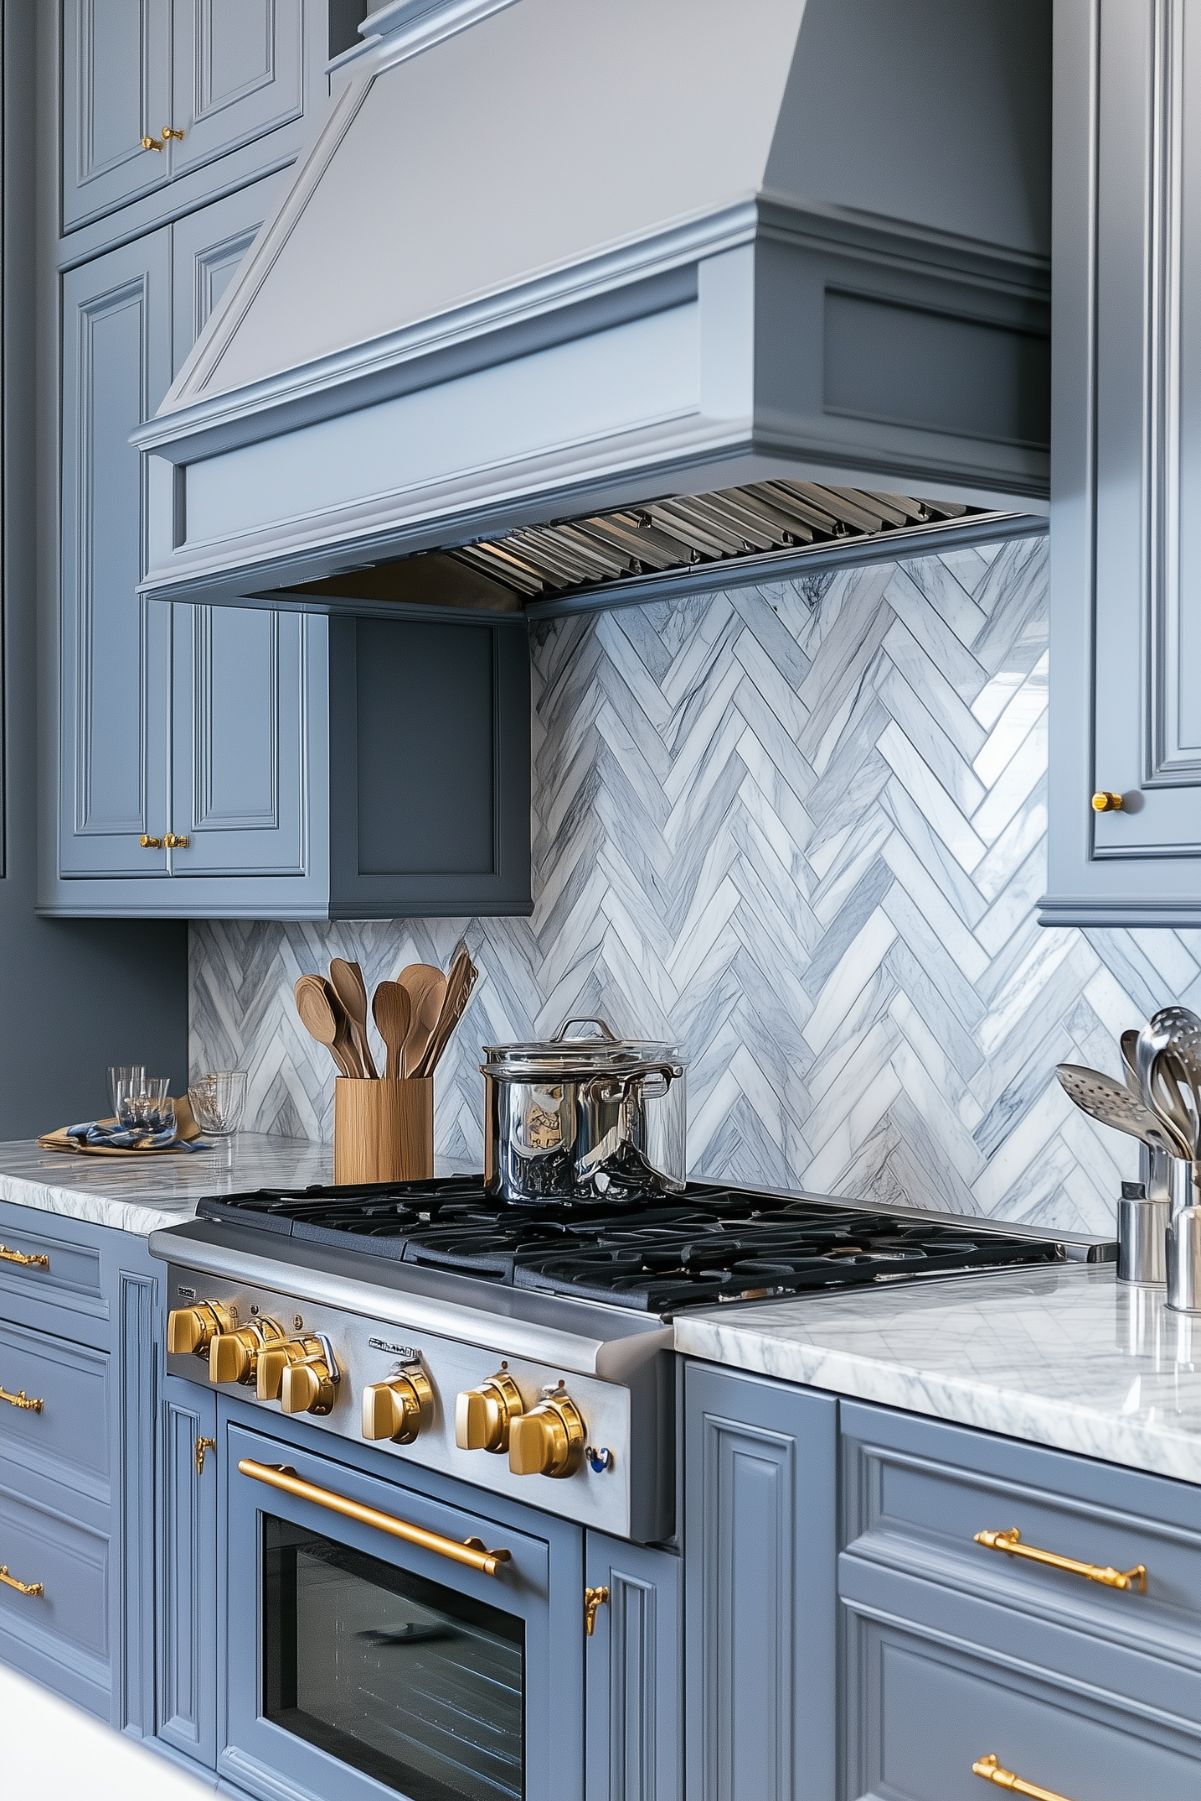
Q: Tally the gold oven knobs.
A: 7